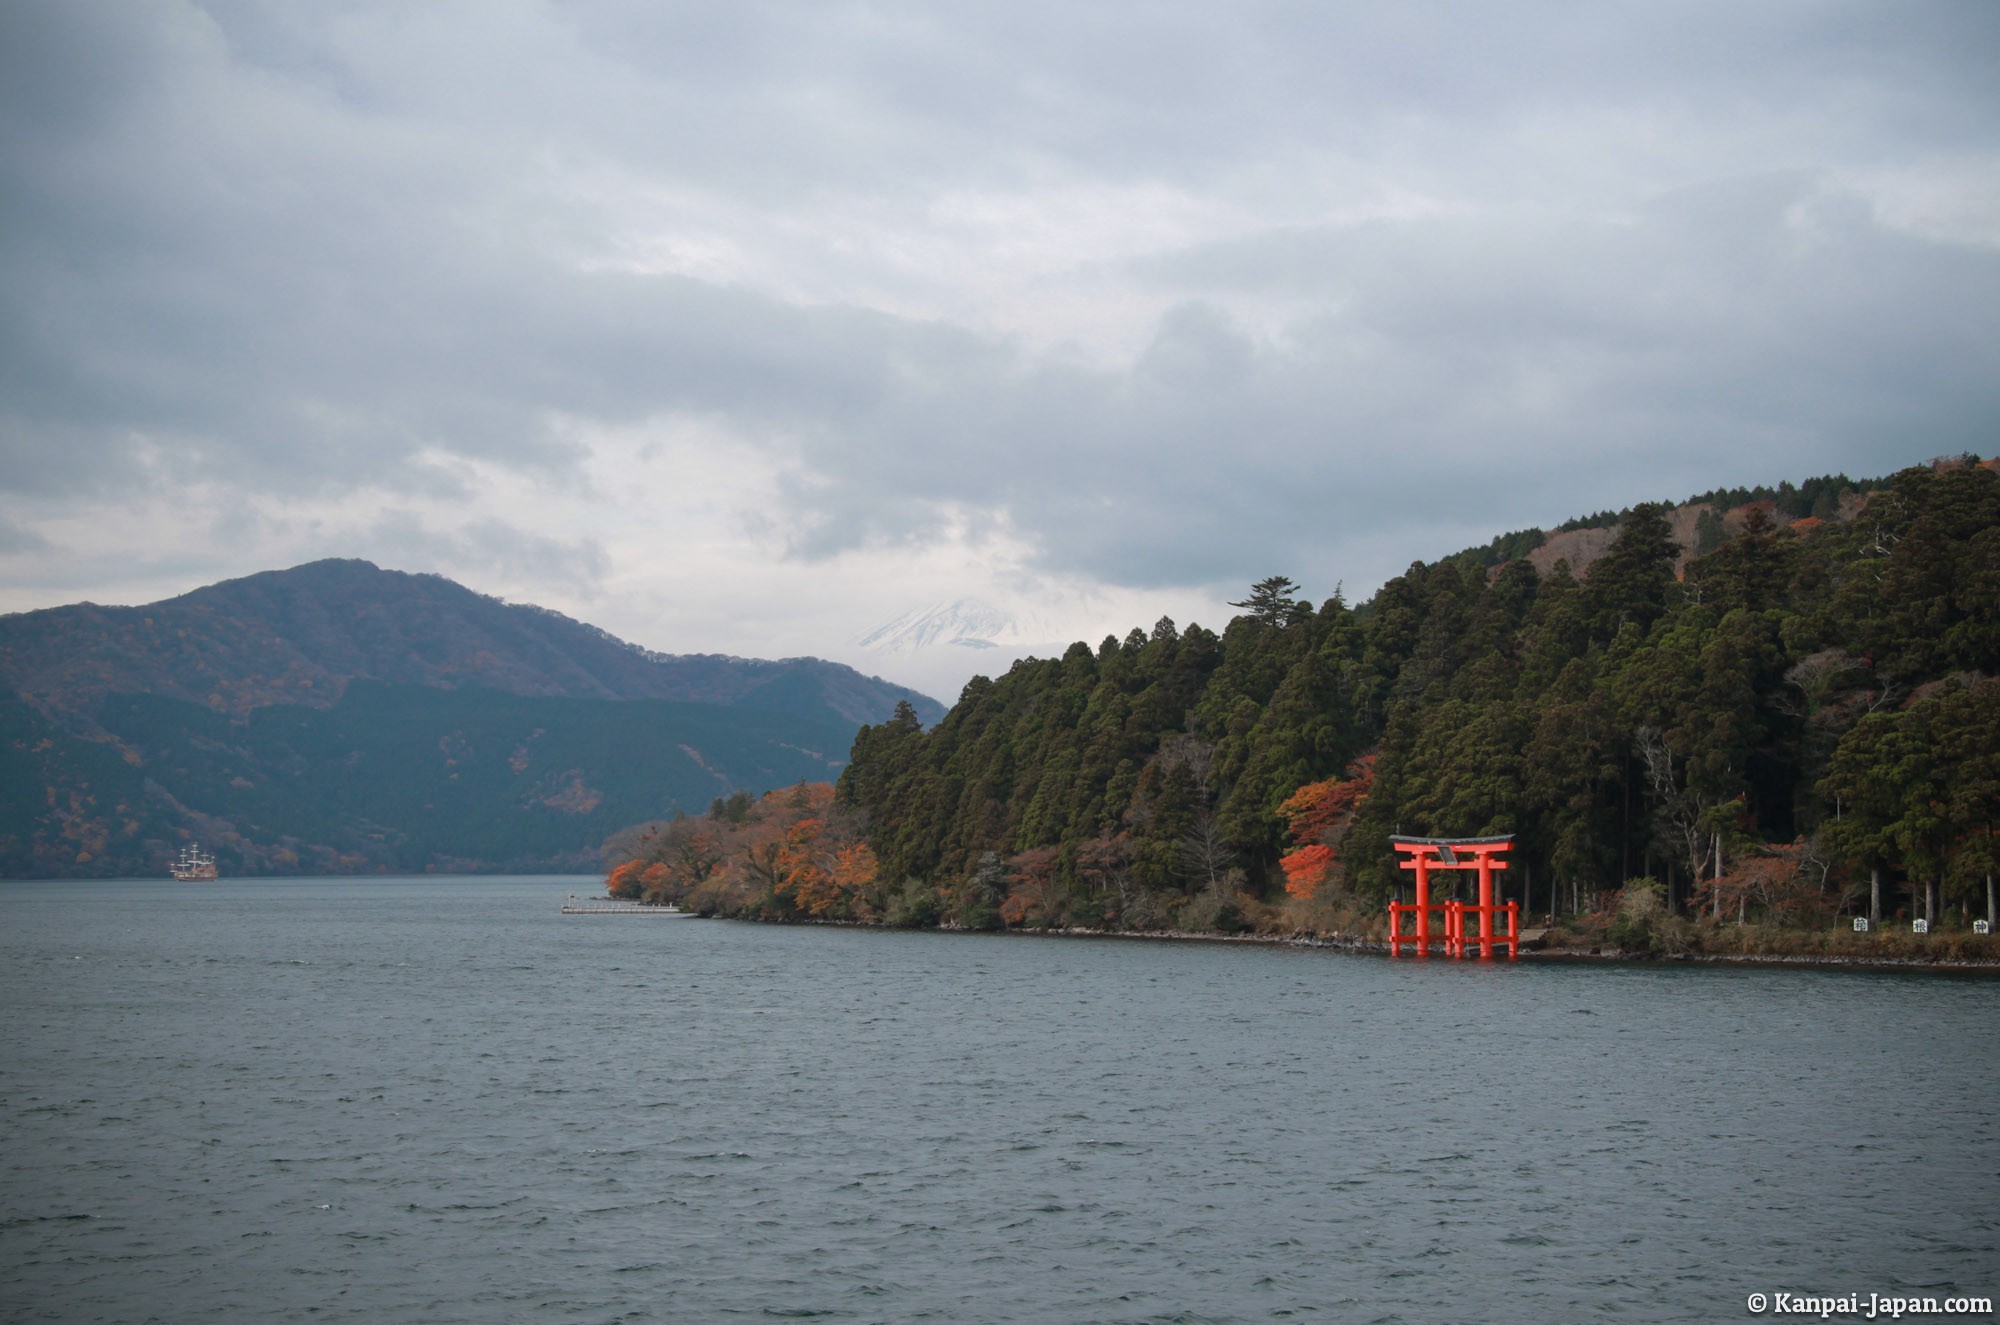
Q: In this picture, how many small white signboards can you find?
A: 3